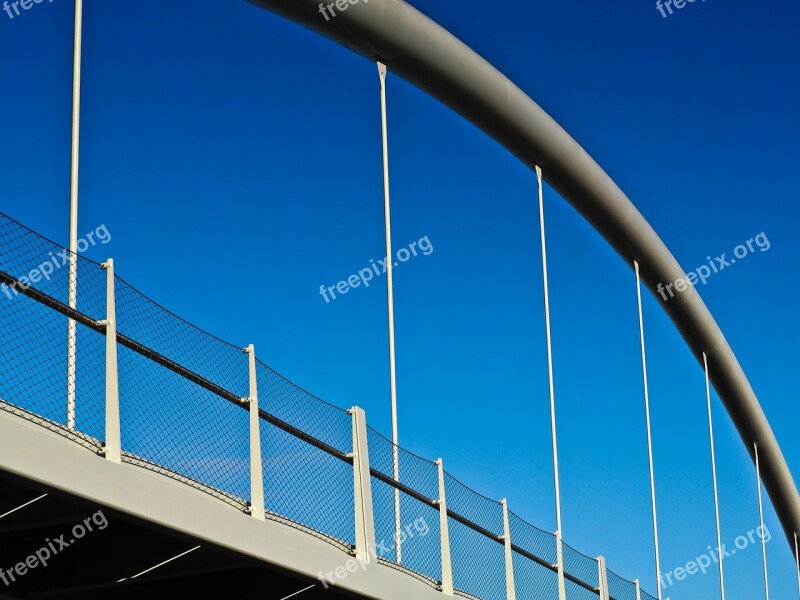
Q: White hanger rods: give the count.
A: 7